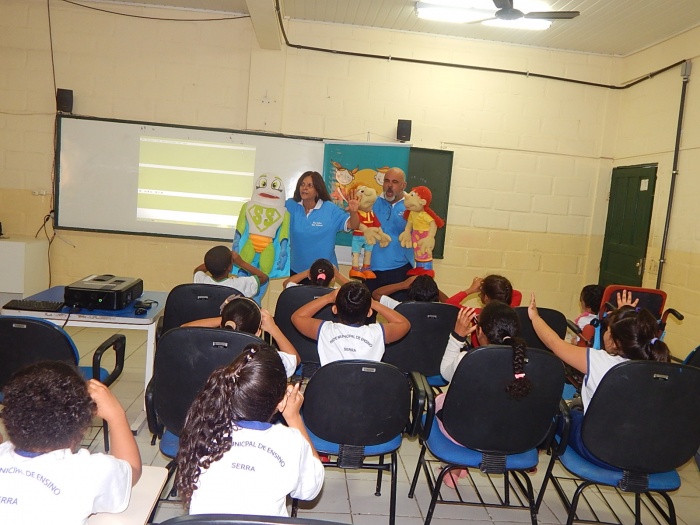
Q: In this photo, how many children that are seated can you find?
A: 11